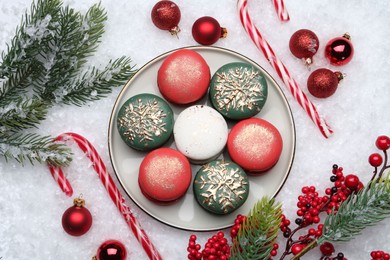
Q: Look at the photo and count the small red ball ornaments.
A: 7